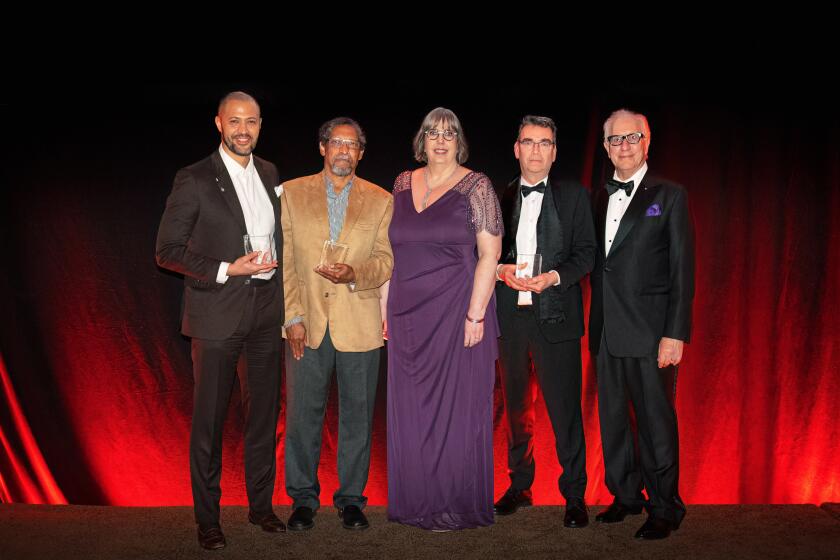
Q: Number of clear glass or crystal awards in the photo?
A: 3